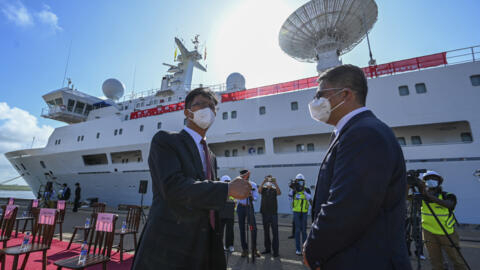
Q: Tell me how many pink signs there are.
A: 6